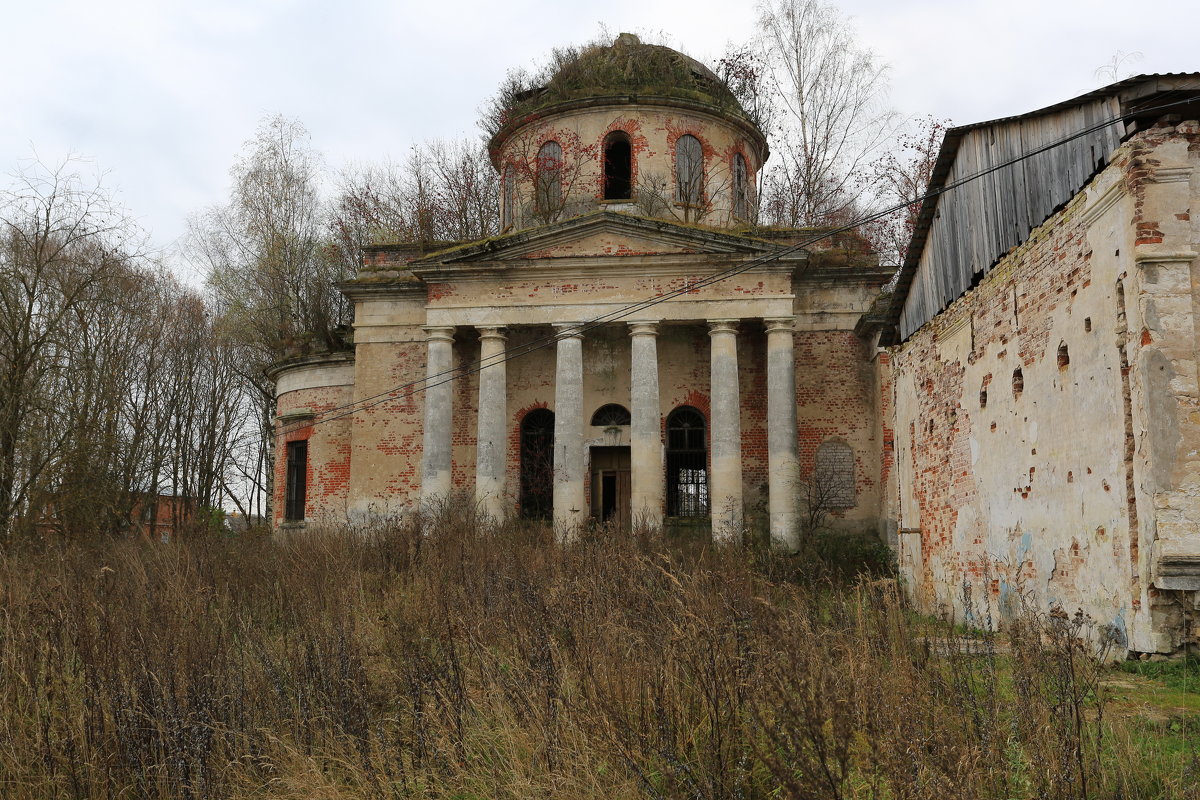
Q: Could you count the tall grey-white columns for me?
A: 6